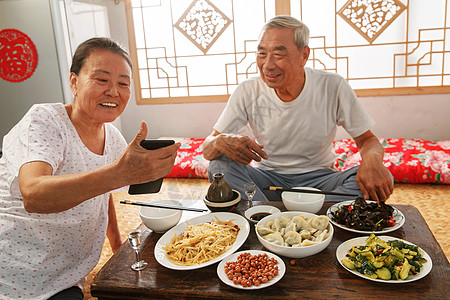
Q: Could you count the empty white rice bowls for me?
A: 2